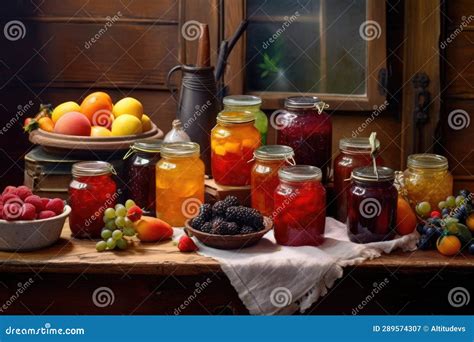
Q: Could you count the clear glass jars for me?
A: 11